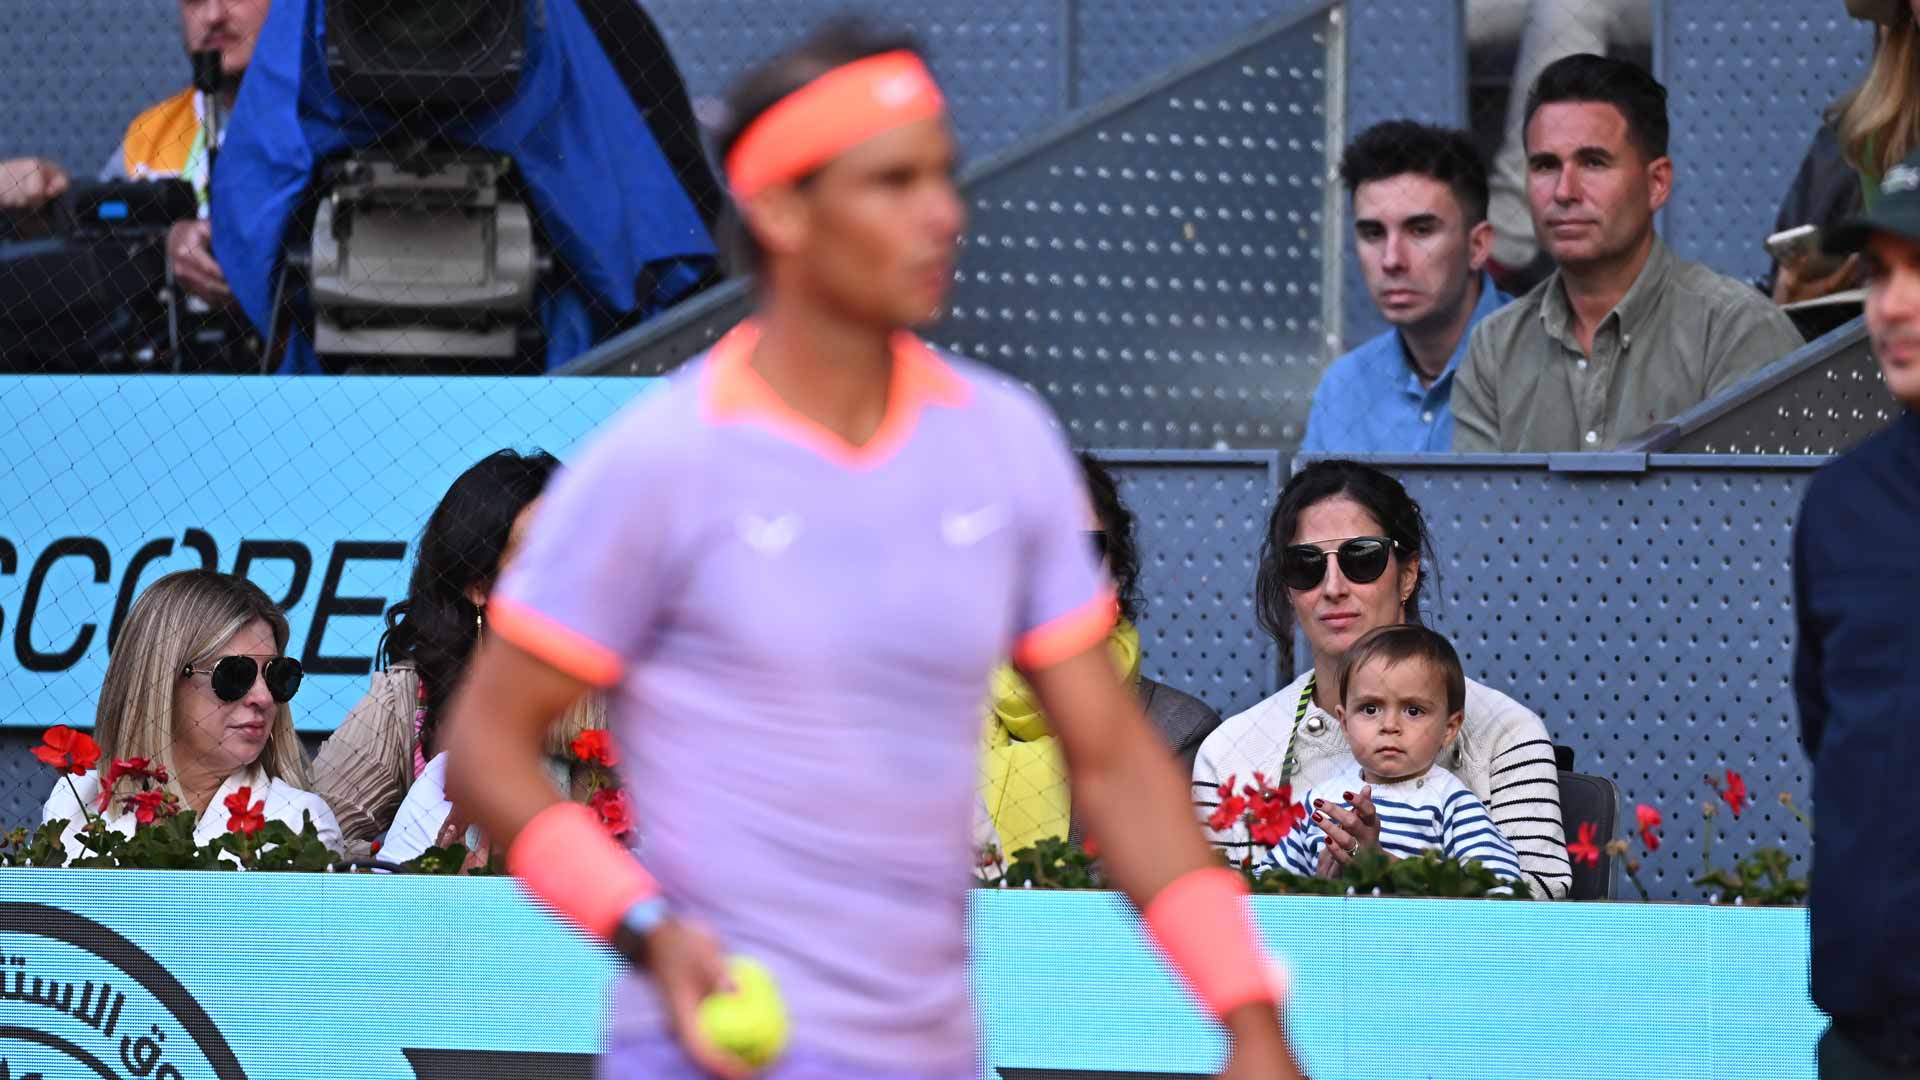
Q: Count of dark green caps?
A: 1